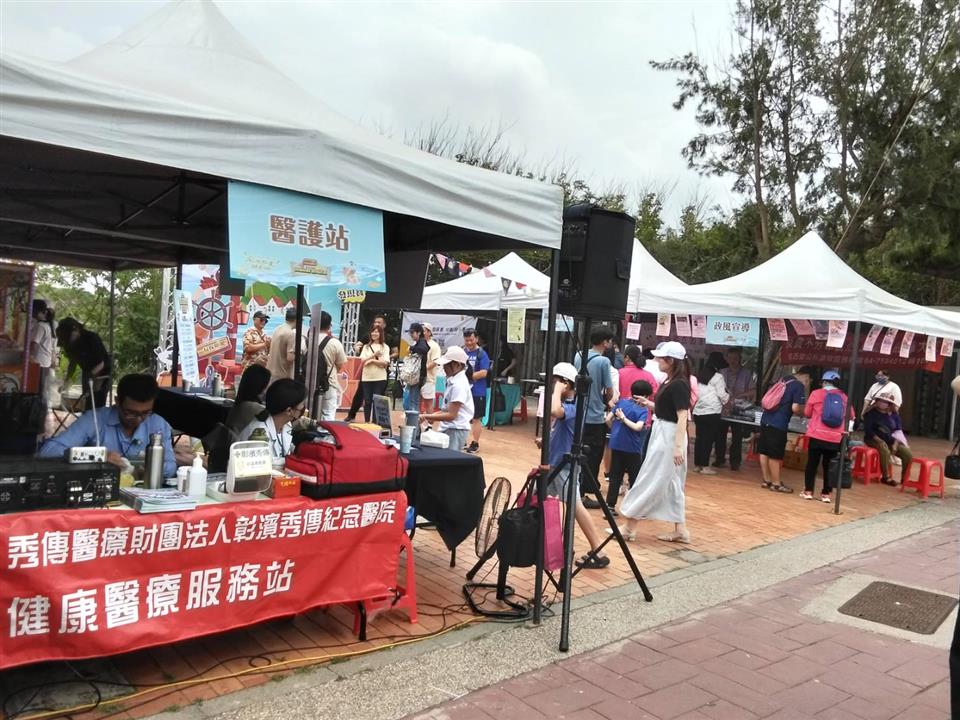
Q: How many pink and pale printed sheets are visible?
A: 13